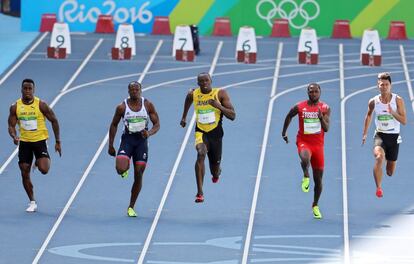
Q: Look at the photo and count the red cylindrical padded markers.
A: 7